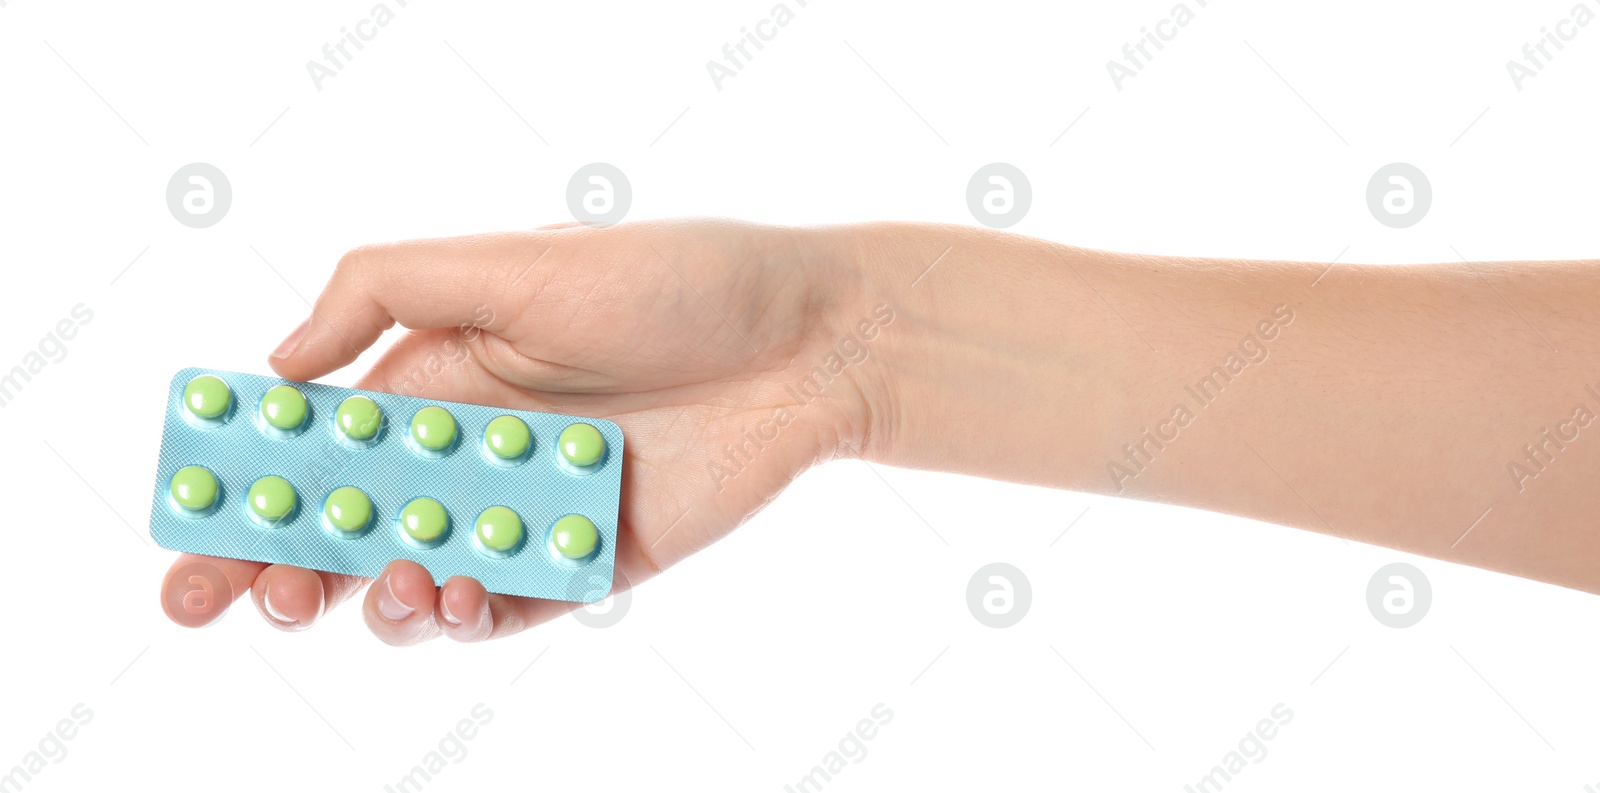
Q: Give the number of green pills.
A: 12